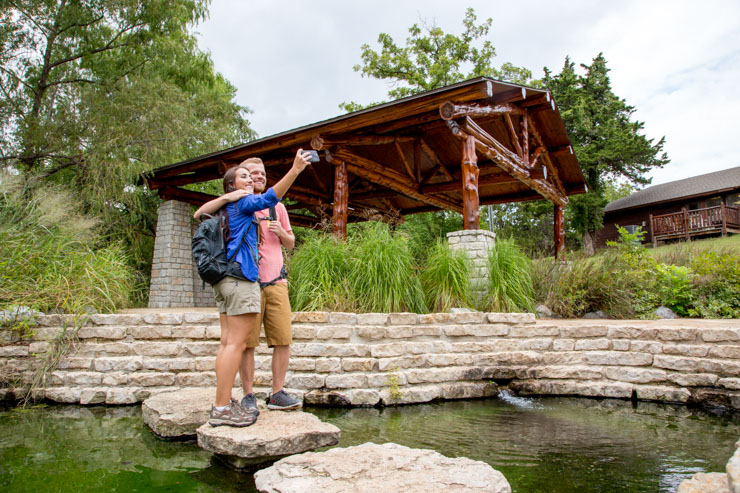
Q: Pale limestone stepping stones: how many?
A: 3